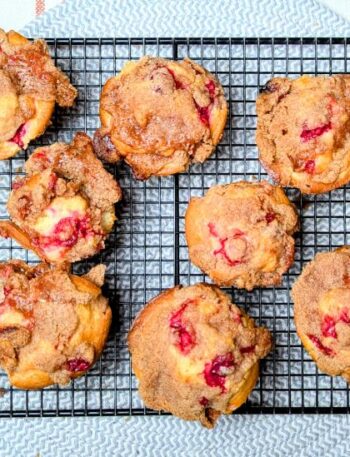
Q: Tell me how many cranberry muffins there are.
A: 8